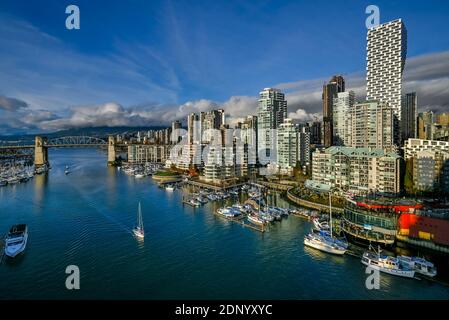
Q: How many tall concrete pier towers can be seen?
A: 2